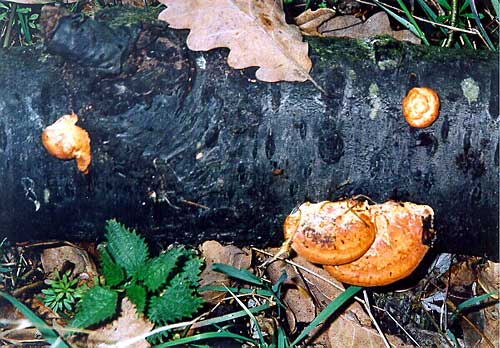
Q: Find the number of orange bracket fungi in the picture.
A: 4